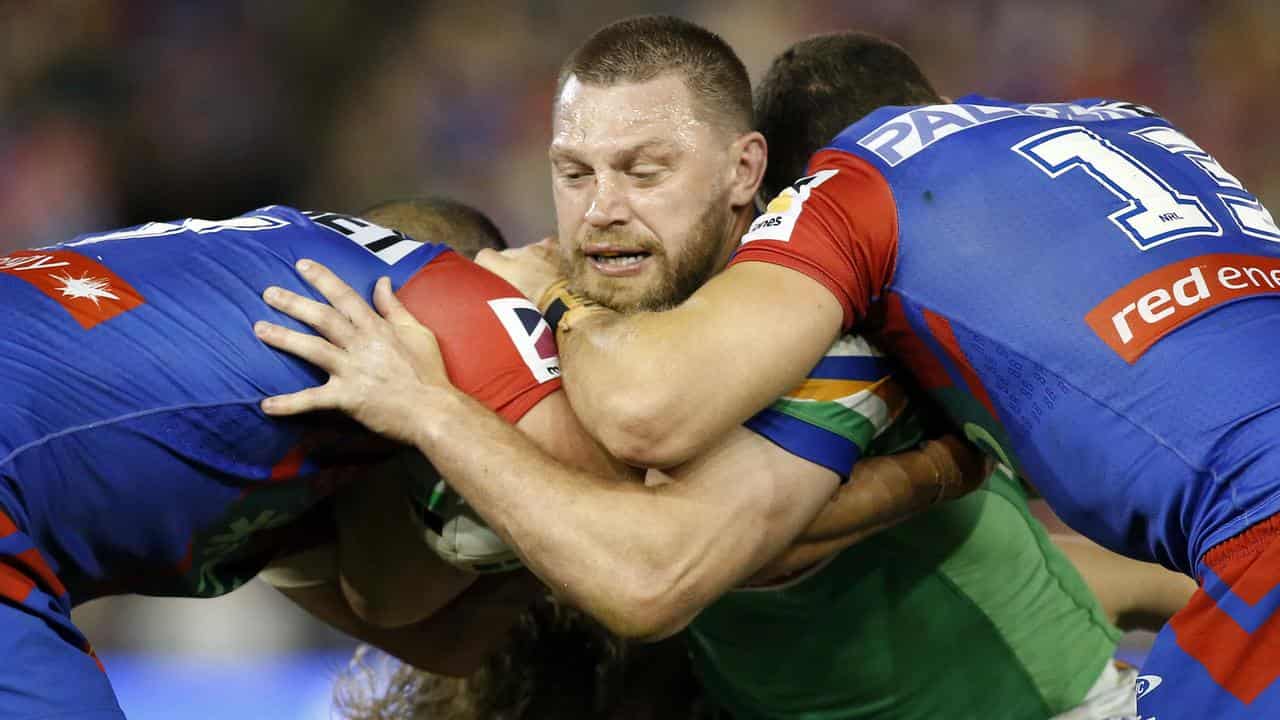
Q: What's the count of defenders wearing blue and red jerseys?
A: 2